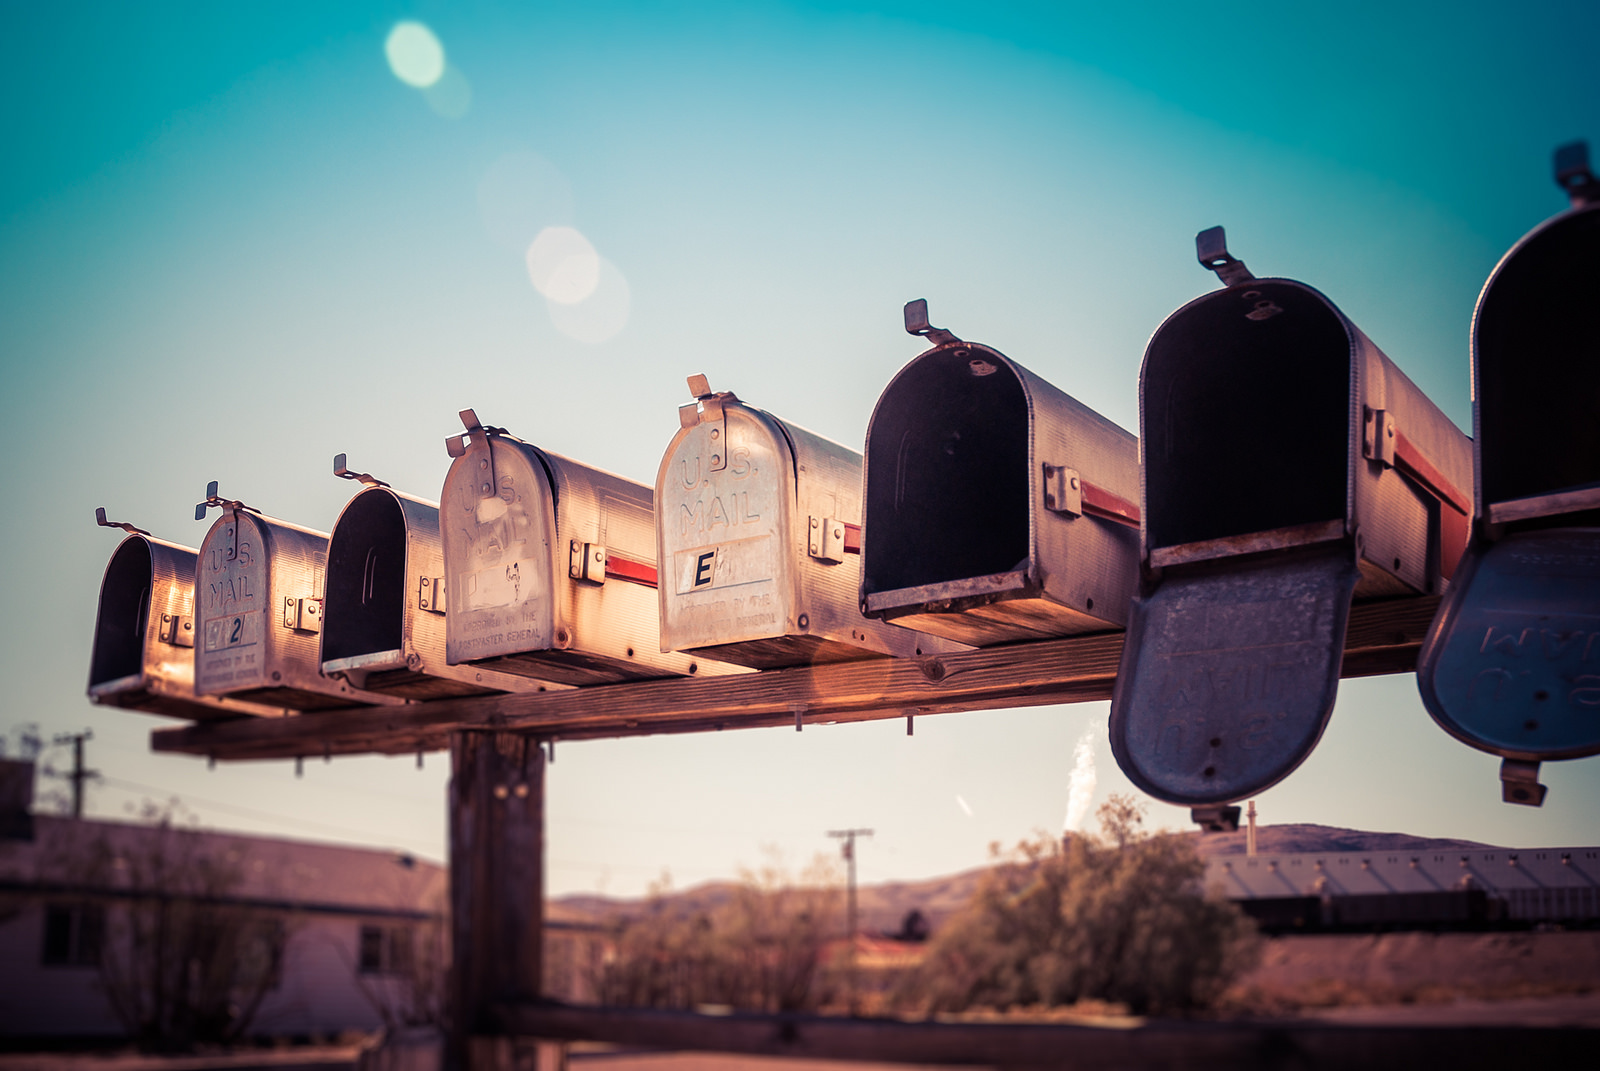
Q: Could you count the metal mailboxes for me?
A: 8